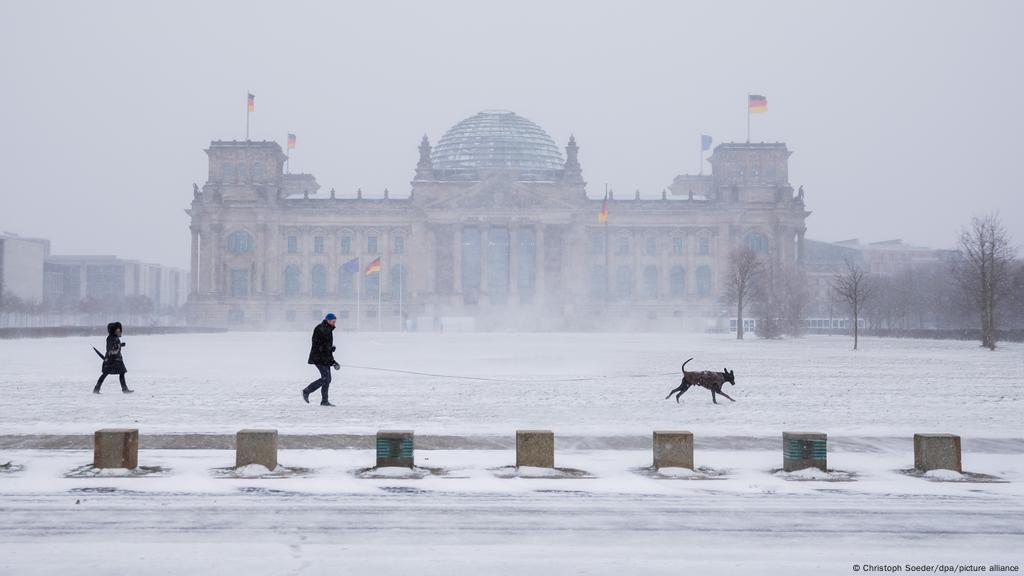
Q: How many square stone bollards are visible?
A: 7